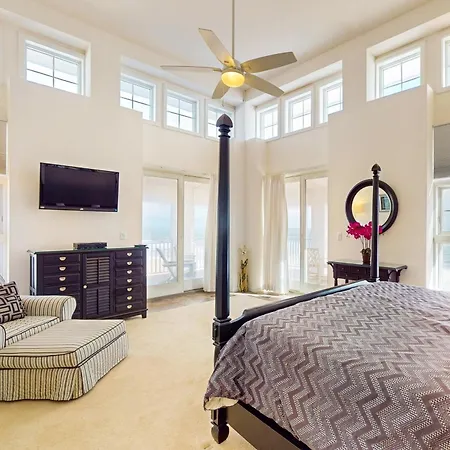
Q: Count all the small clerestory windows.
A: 9